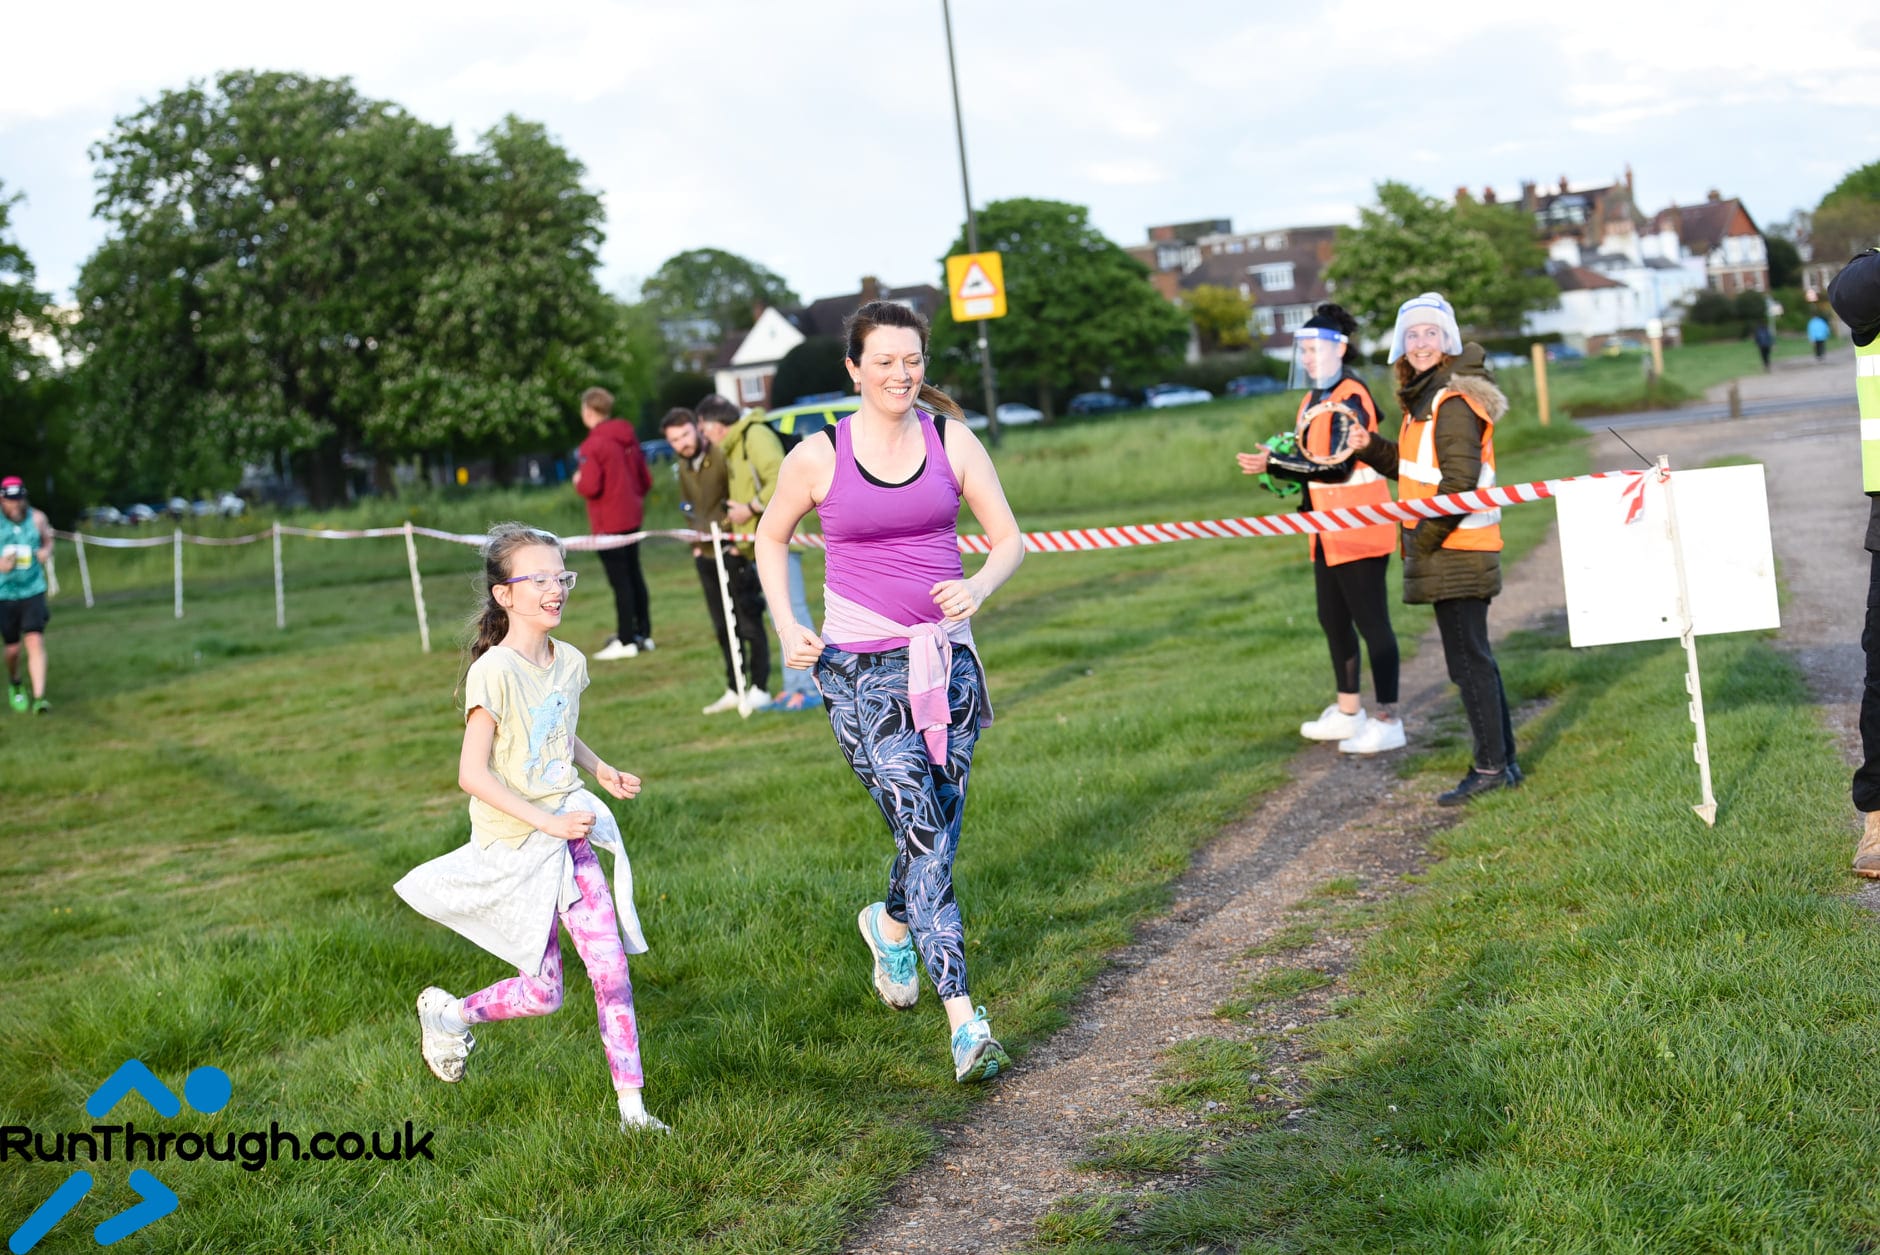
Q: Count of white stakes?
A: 7